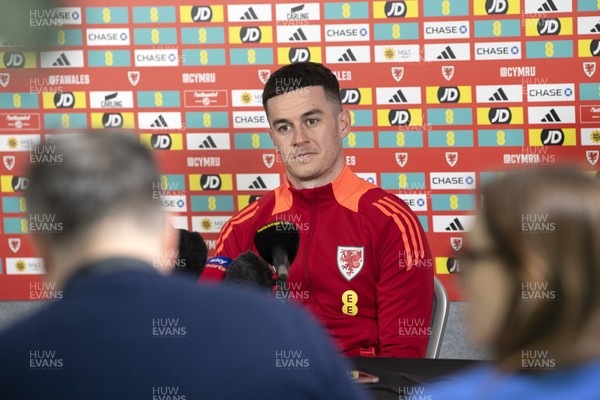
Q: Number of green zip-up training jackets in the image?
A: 0